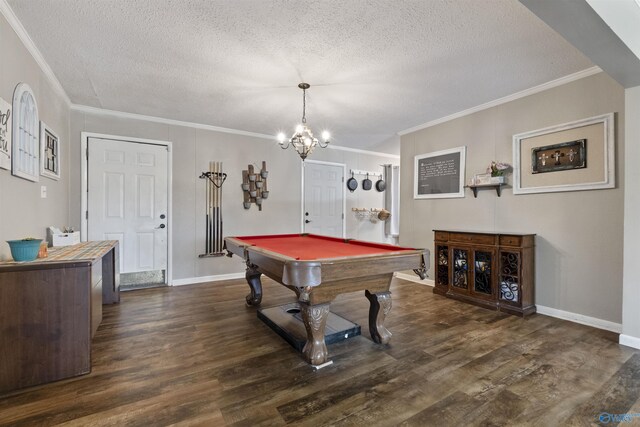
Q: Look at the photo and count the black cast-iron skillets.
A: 3